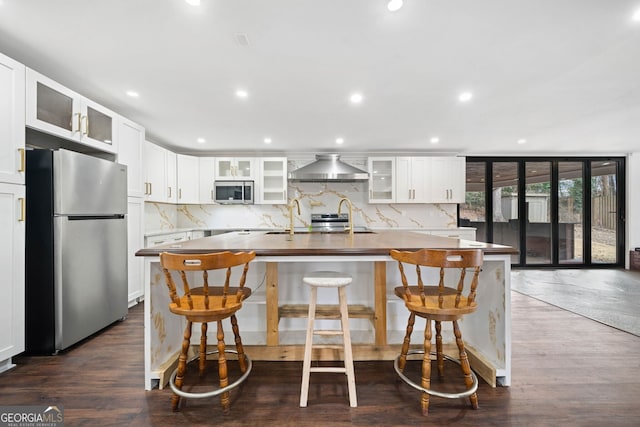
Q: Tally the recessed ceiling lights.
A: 12